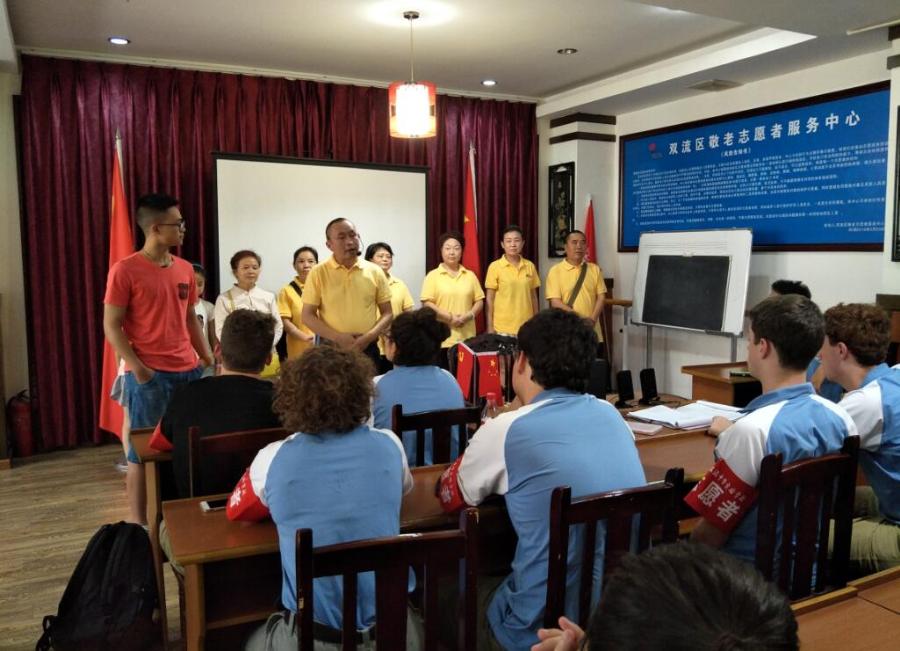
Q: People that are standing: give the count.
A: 9